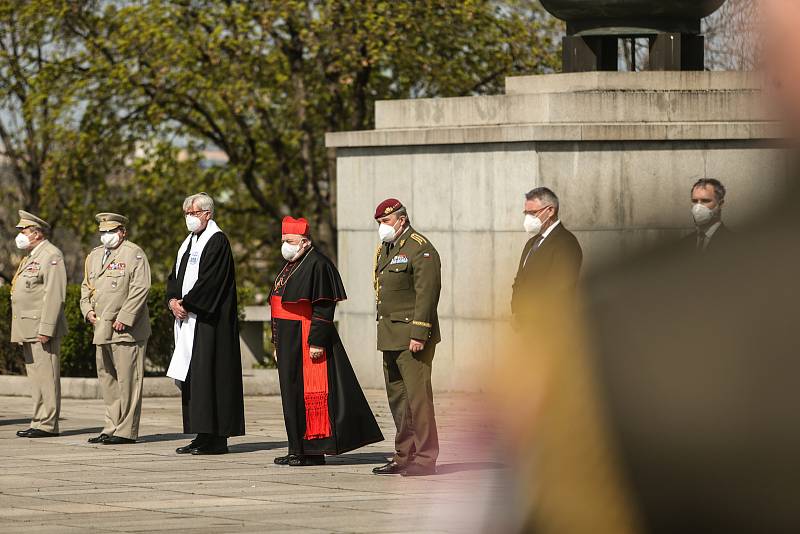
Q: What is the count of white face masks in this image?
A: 7